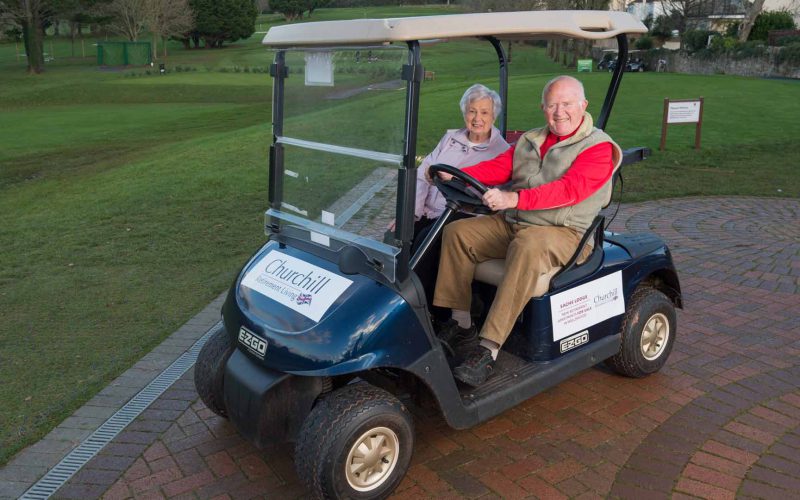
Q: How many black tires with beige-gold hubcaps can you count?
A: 2